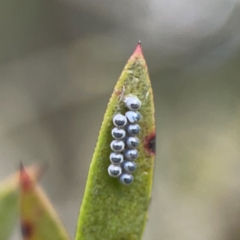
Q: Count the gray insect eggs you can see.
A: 12